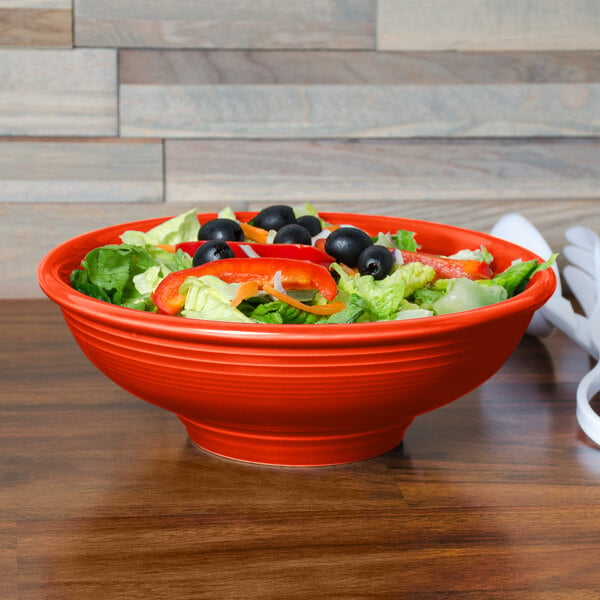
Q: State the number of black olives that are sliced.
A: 0